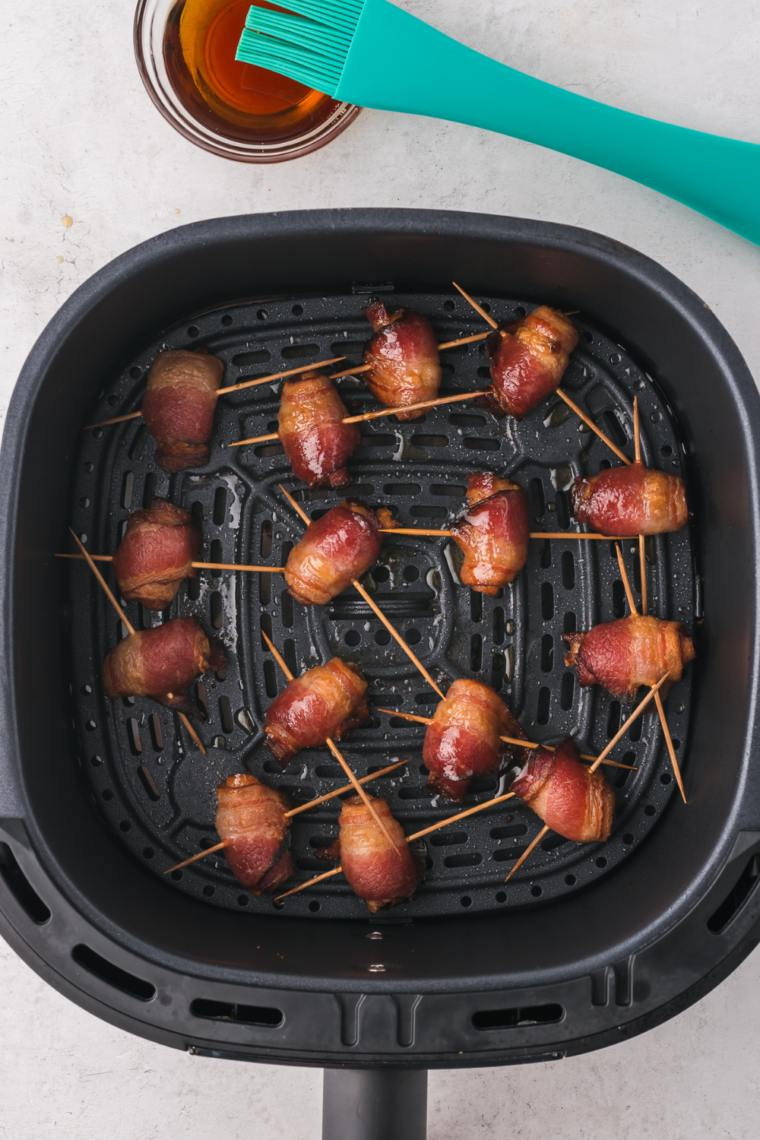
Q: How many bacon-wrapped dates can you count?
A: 15